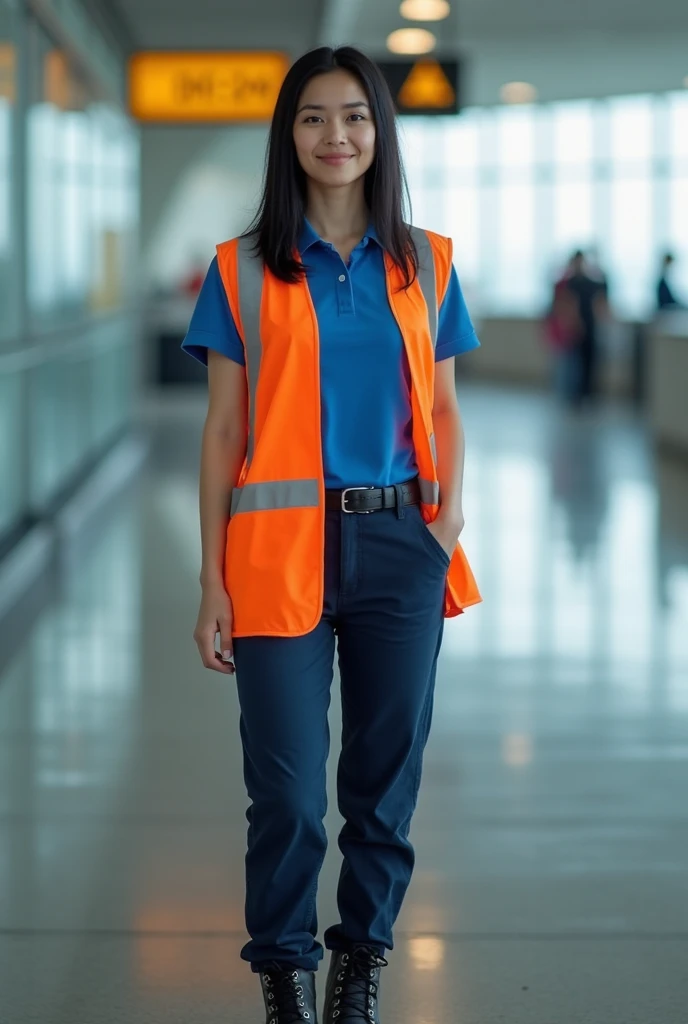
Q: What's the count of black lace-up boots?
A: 2